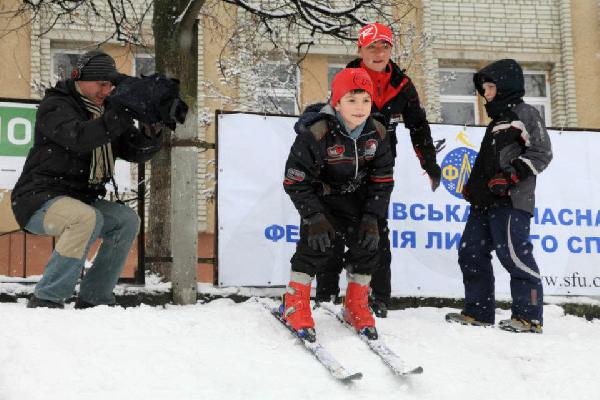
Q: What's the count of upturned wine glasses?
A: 0